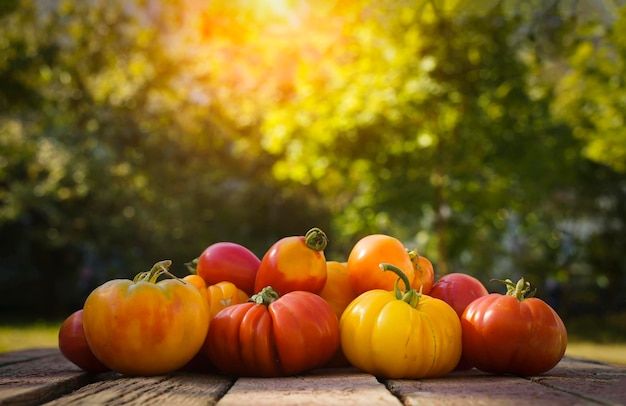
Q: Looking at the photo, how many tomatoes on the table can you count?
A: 12